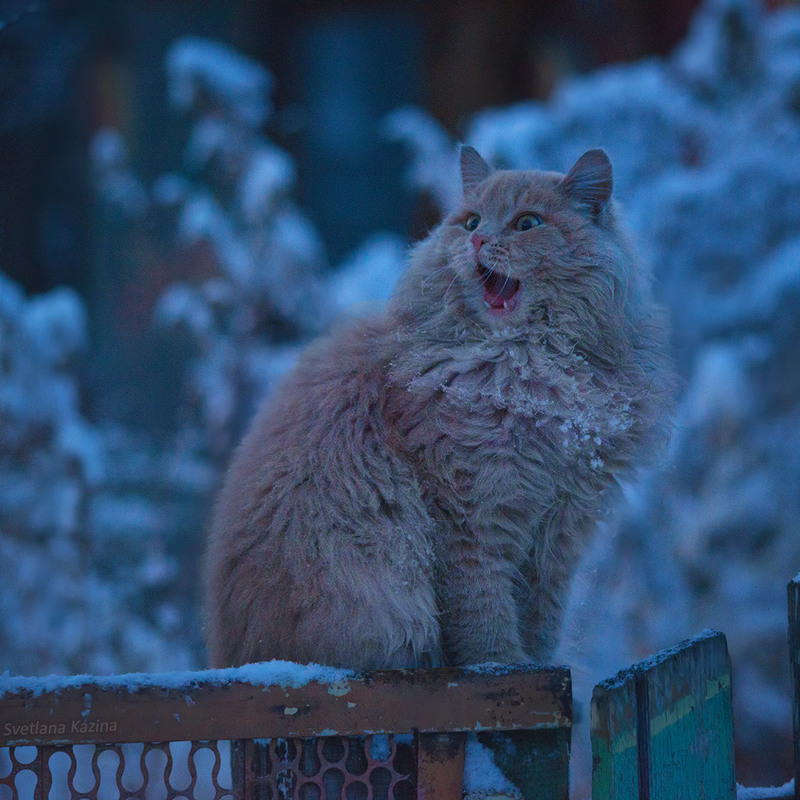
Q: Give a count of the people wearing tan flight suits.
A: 0